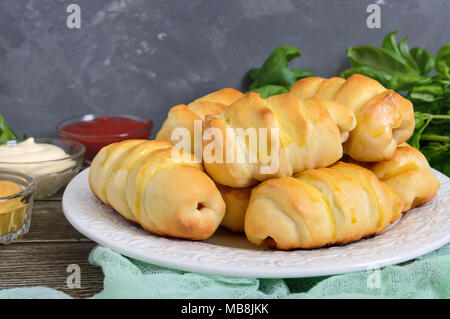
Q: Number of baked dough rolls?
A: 7